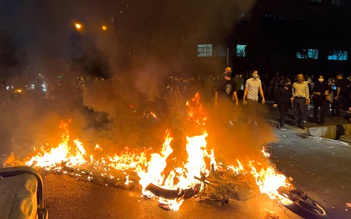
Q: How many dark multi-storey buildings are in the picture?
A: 1